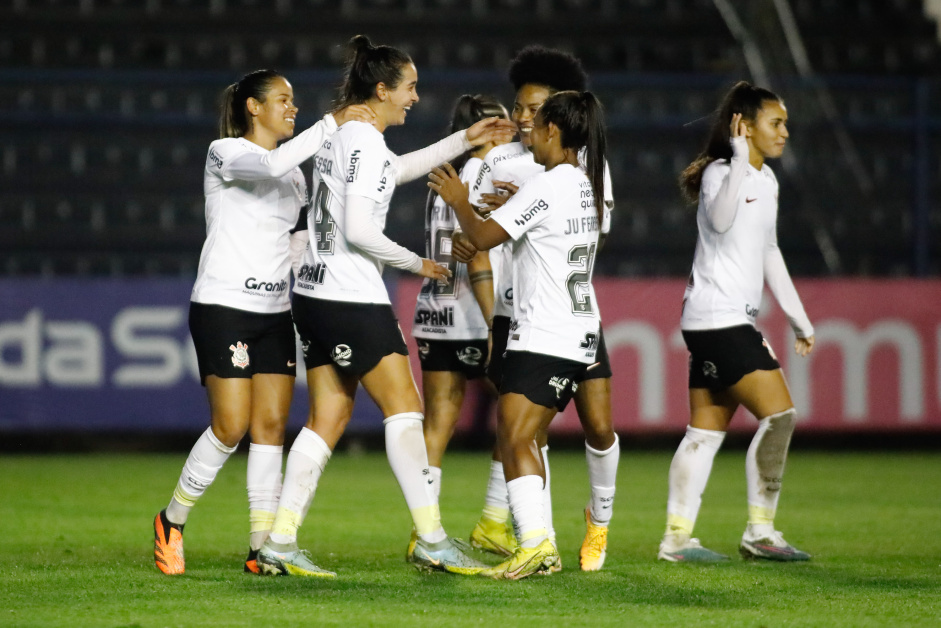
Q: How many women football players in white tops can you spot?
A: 6